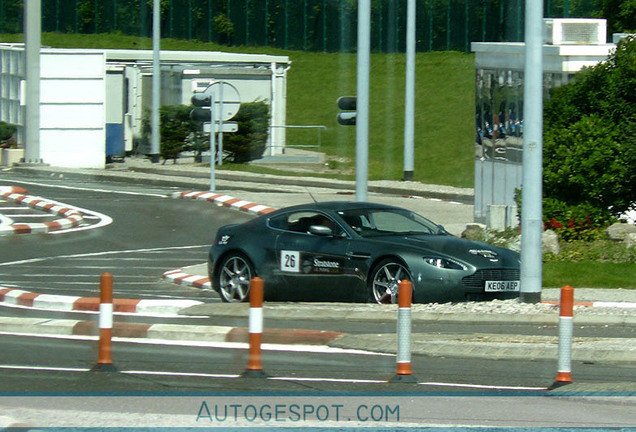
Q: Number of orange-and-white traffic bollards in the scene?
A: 4